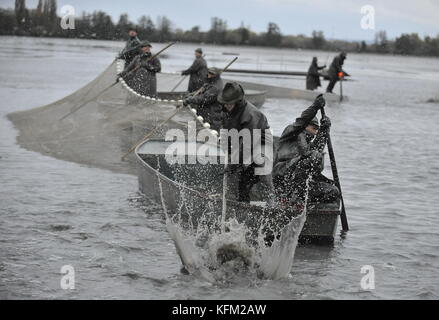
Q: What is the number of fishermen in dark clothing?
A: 8